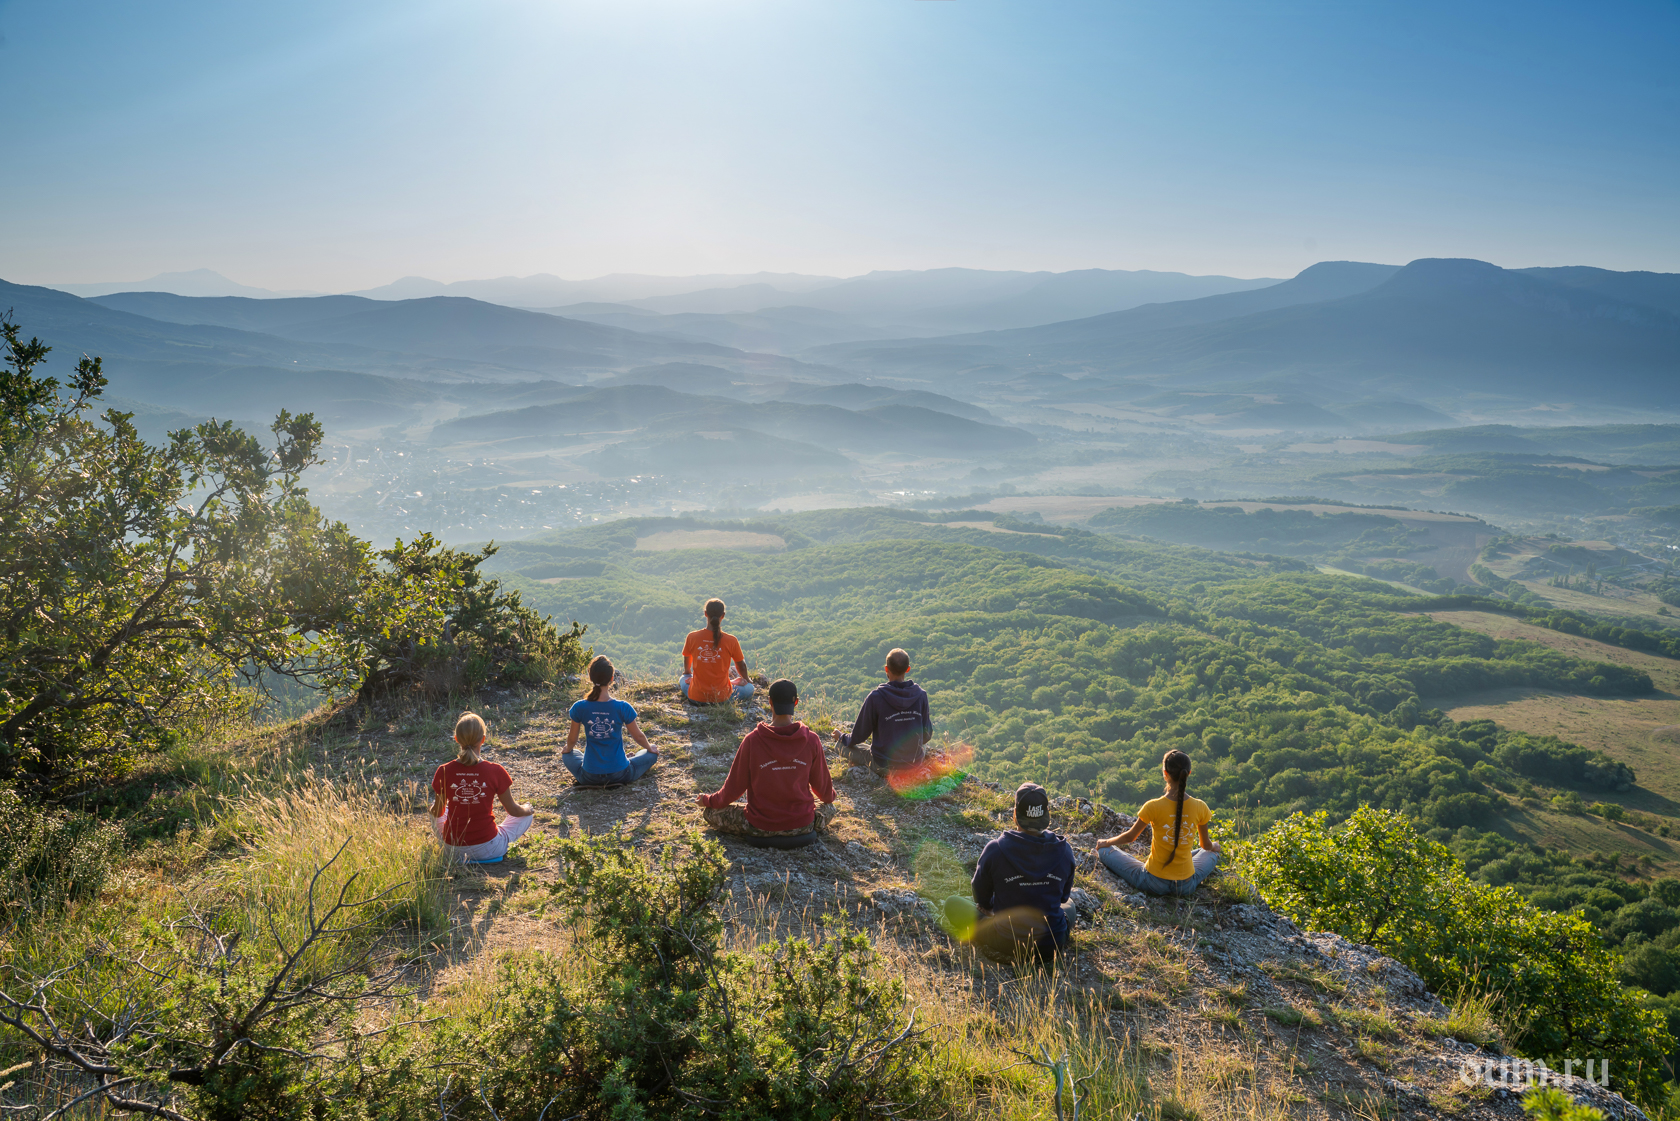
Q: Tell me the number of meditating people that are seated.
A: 7